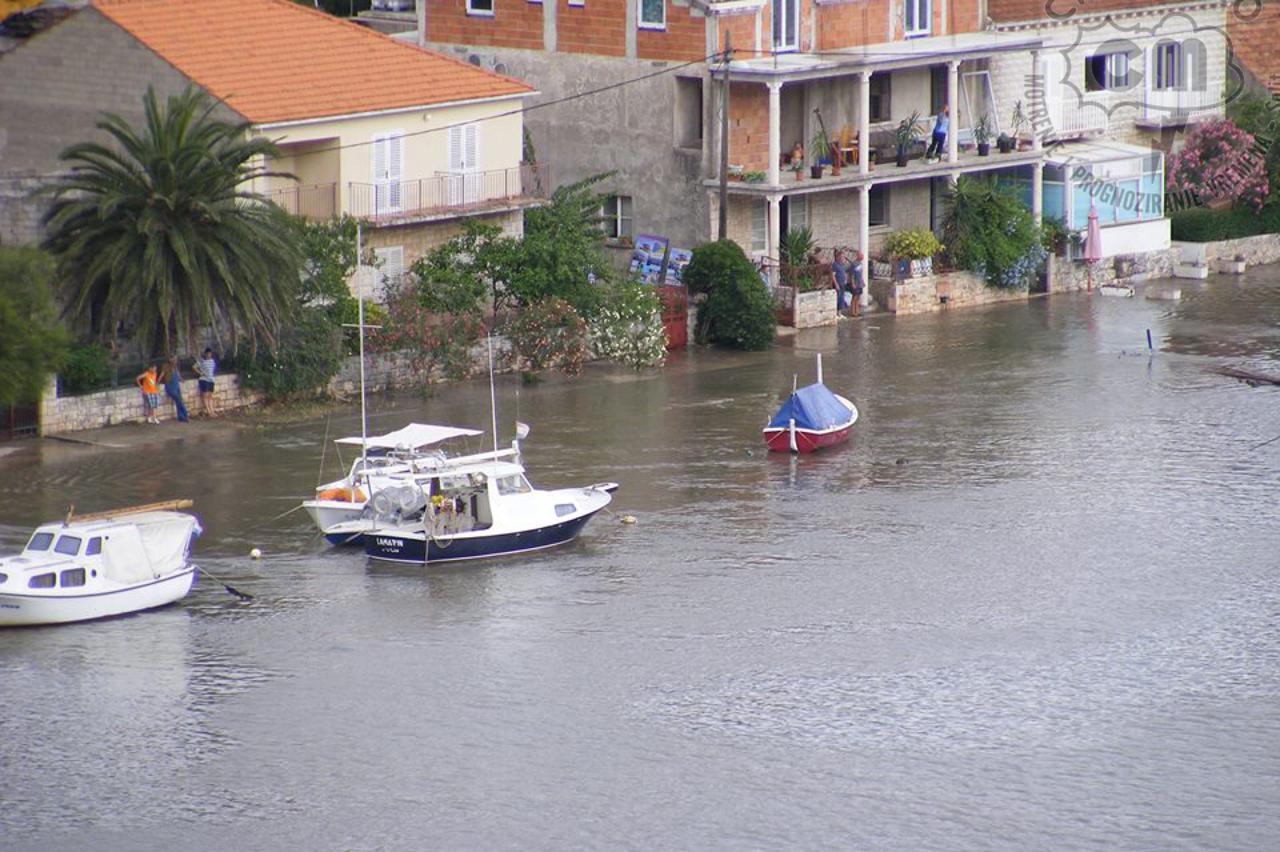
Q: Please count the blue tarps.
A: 1